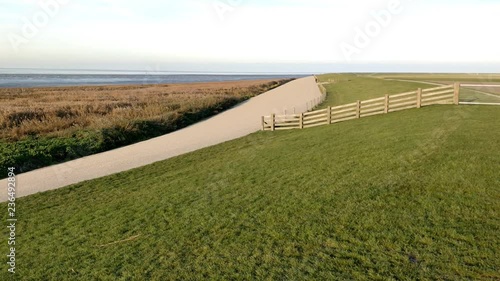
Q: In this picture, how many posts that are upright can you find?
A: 8